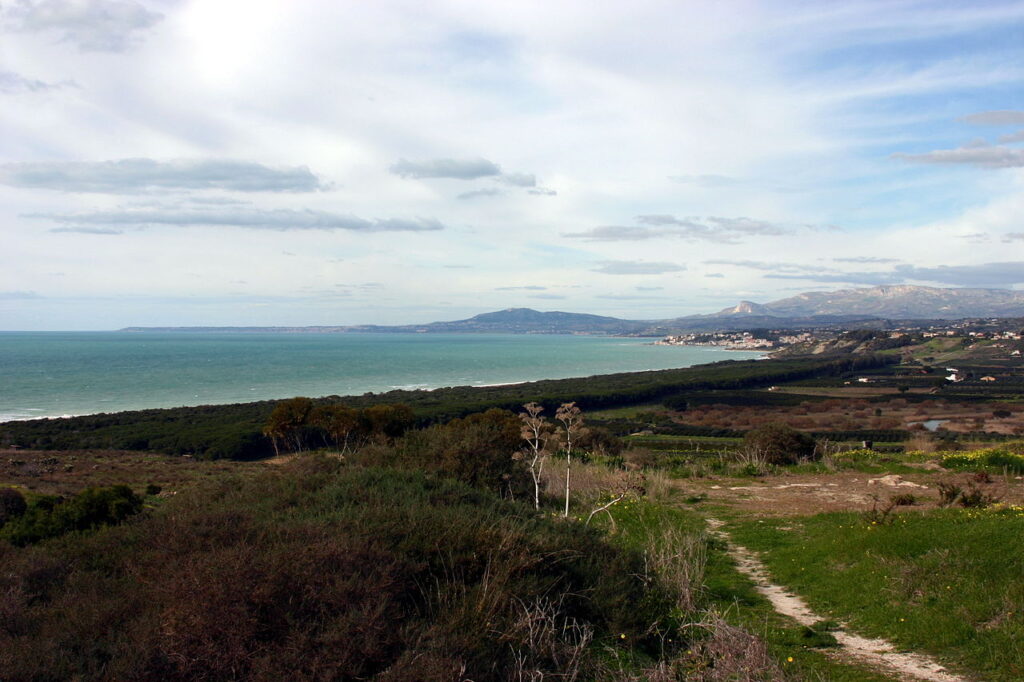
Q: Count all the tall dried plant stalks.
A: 2